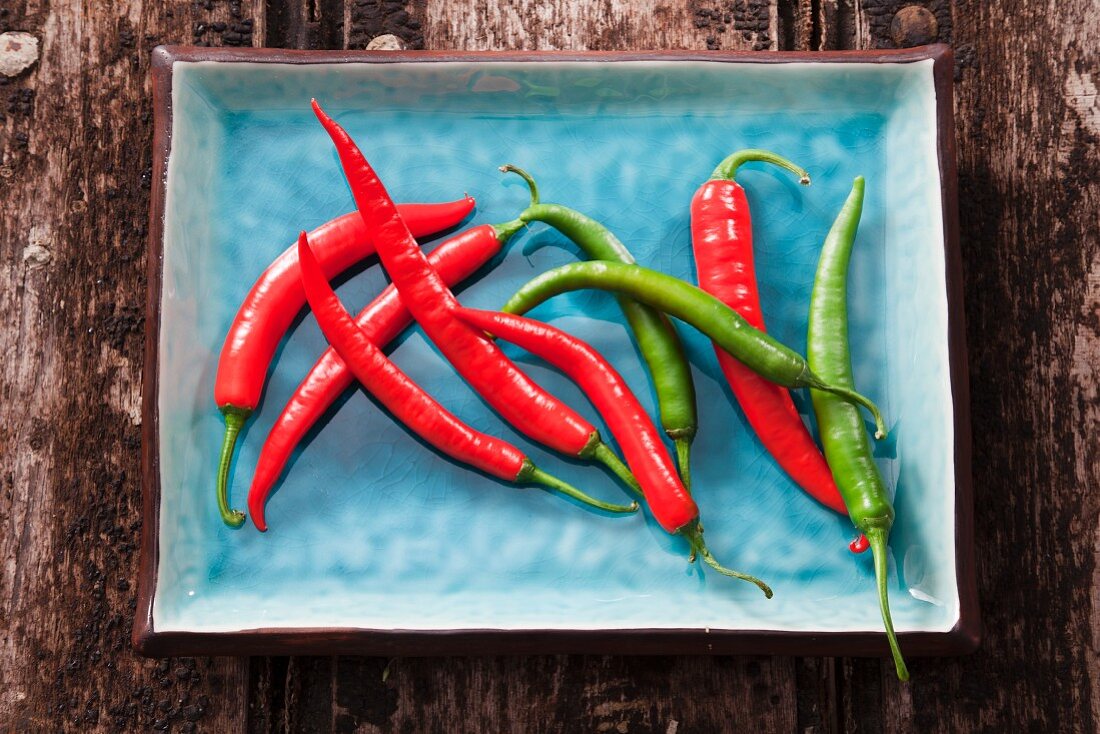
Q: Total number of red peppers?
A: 6